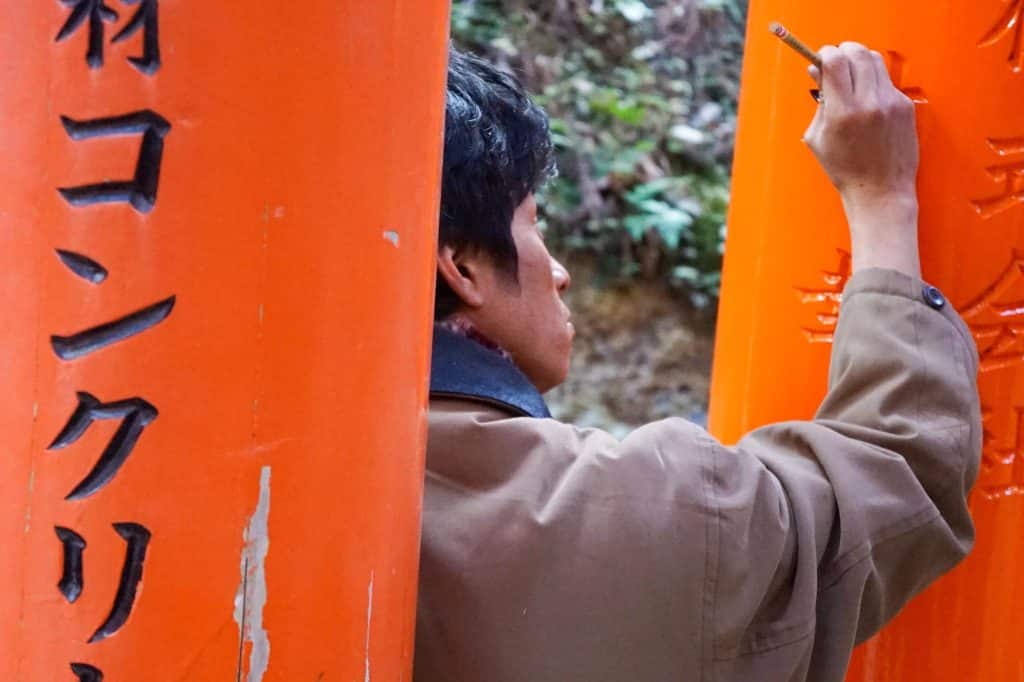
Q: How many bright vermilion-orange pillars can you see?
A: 2